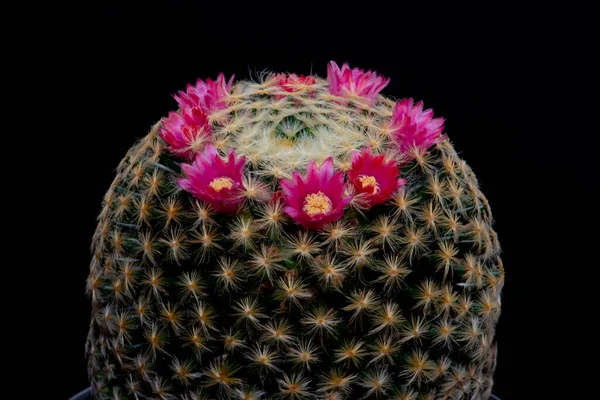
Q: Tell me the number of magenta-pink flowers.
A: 8